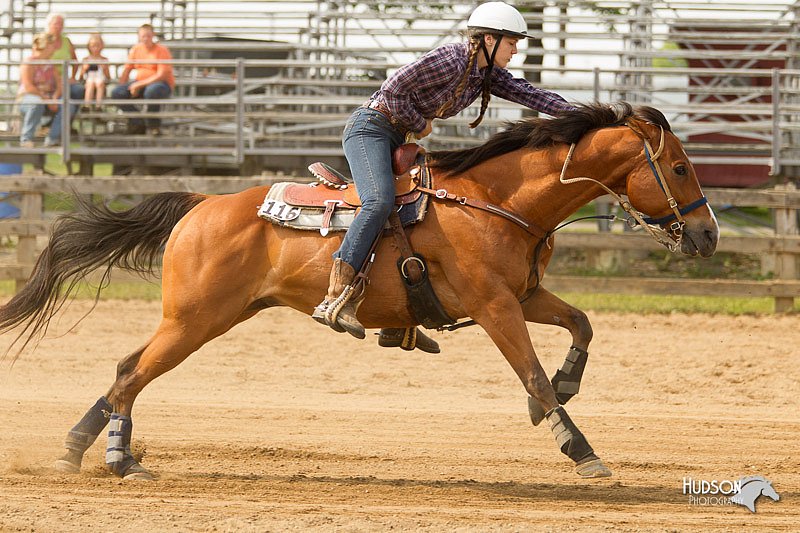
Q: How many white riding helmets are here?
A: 1